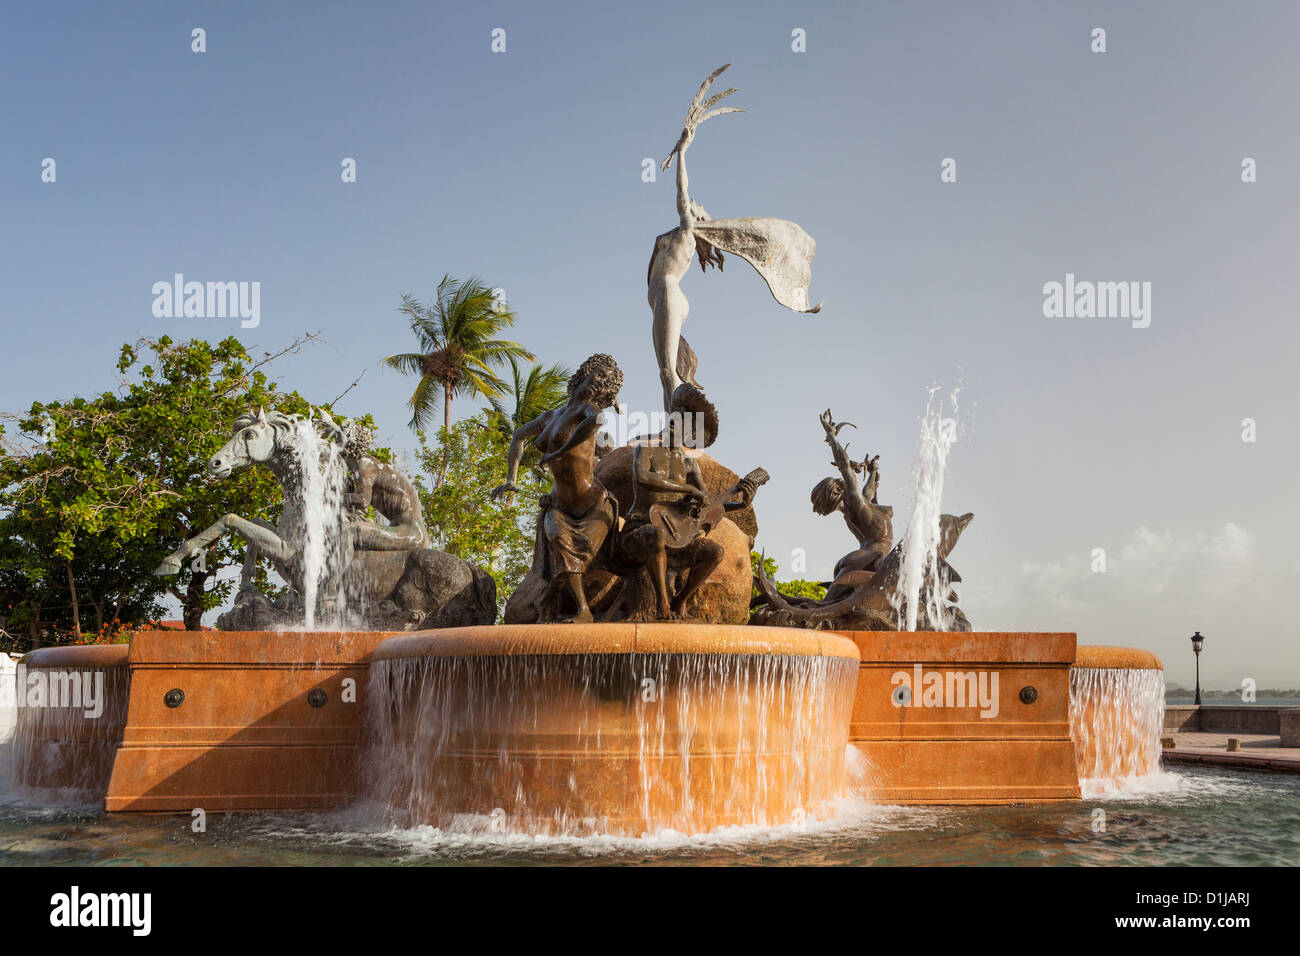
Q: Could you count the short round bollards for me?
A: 2